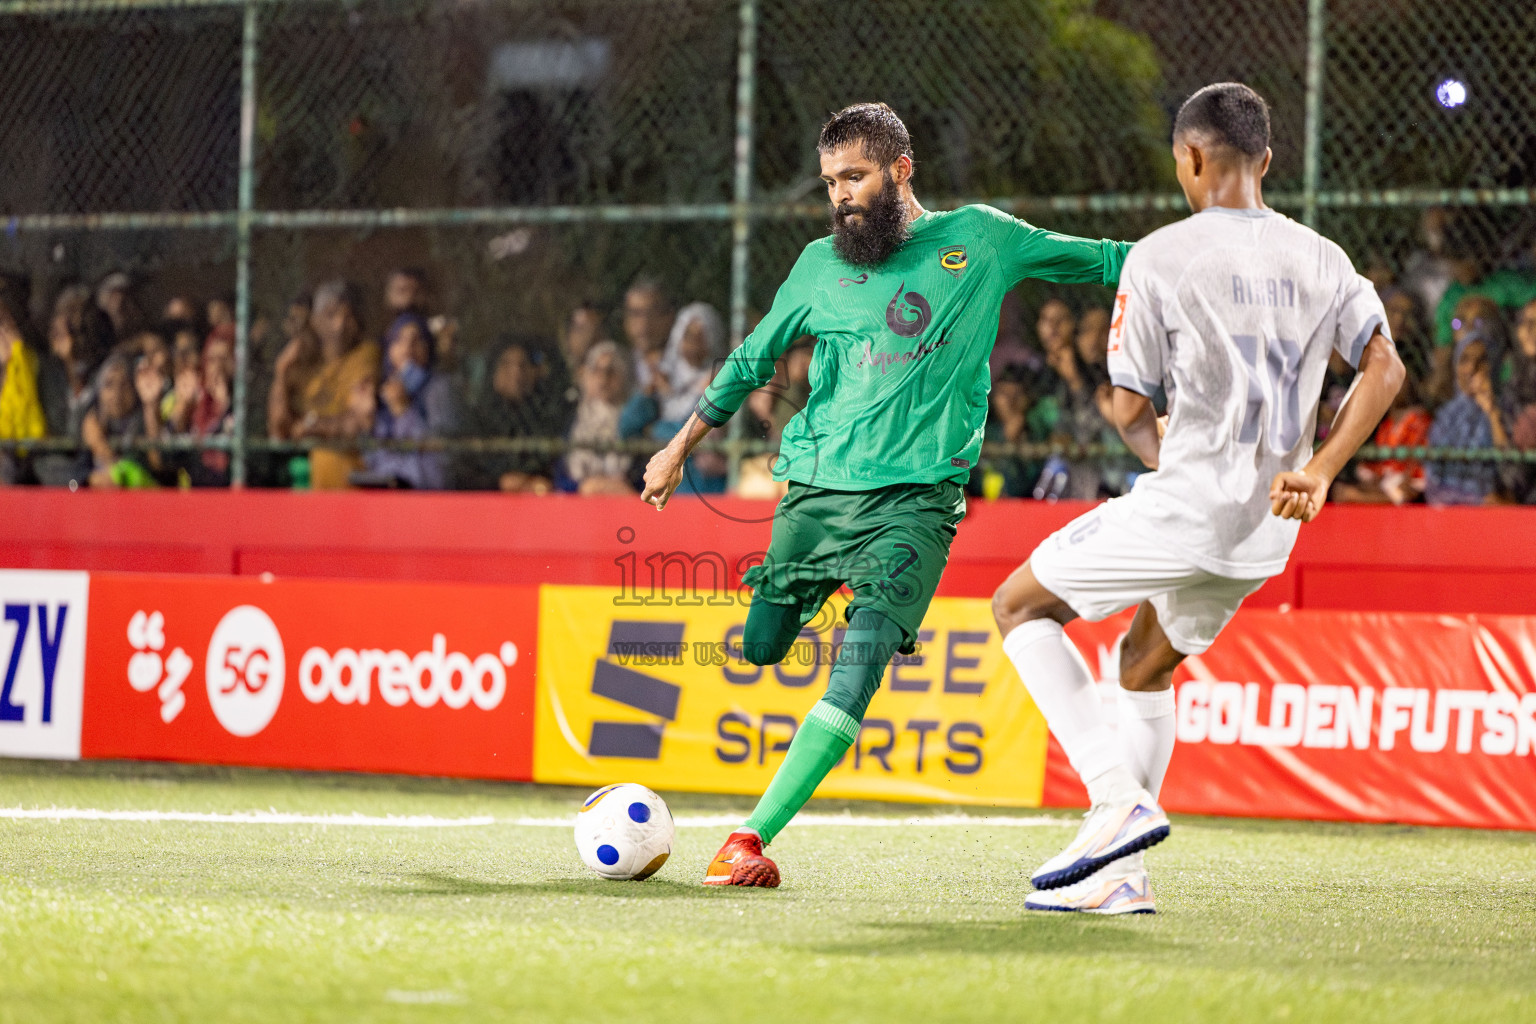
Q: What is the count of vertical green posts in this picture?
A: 3